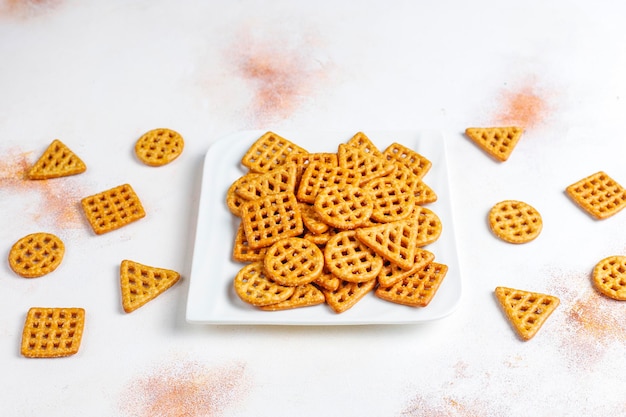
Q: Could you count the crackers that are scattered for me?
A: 11